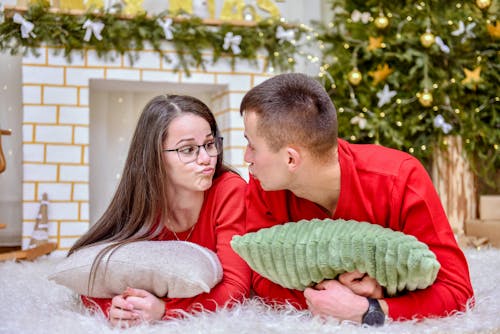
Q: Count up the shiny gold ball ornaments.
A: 5